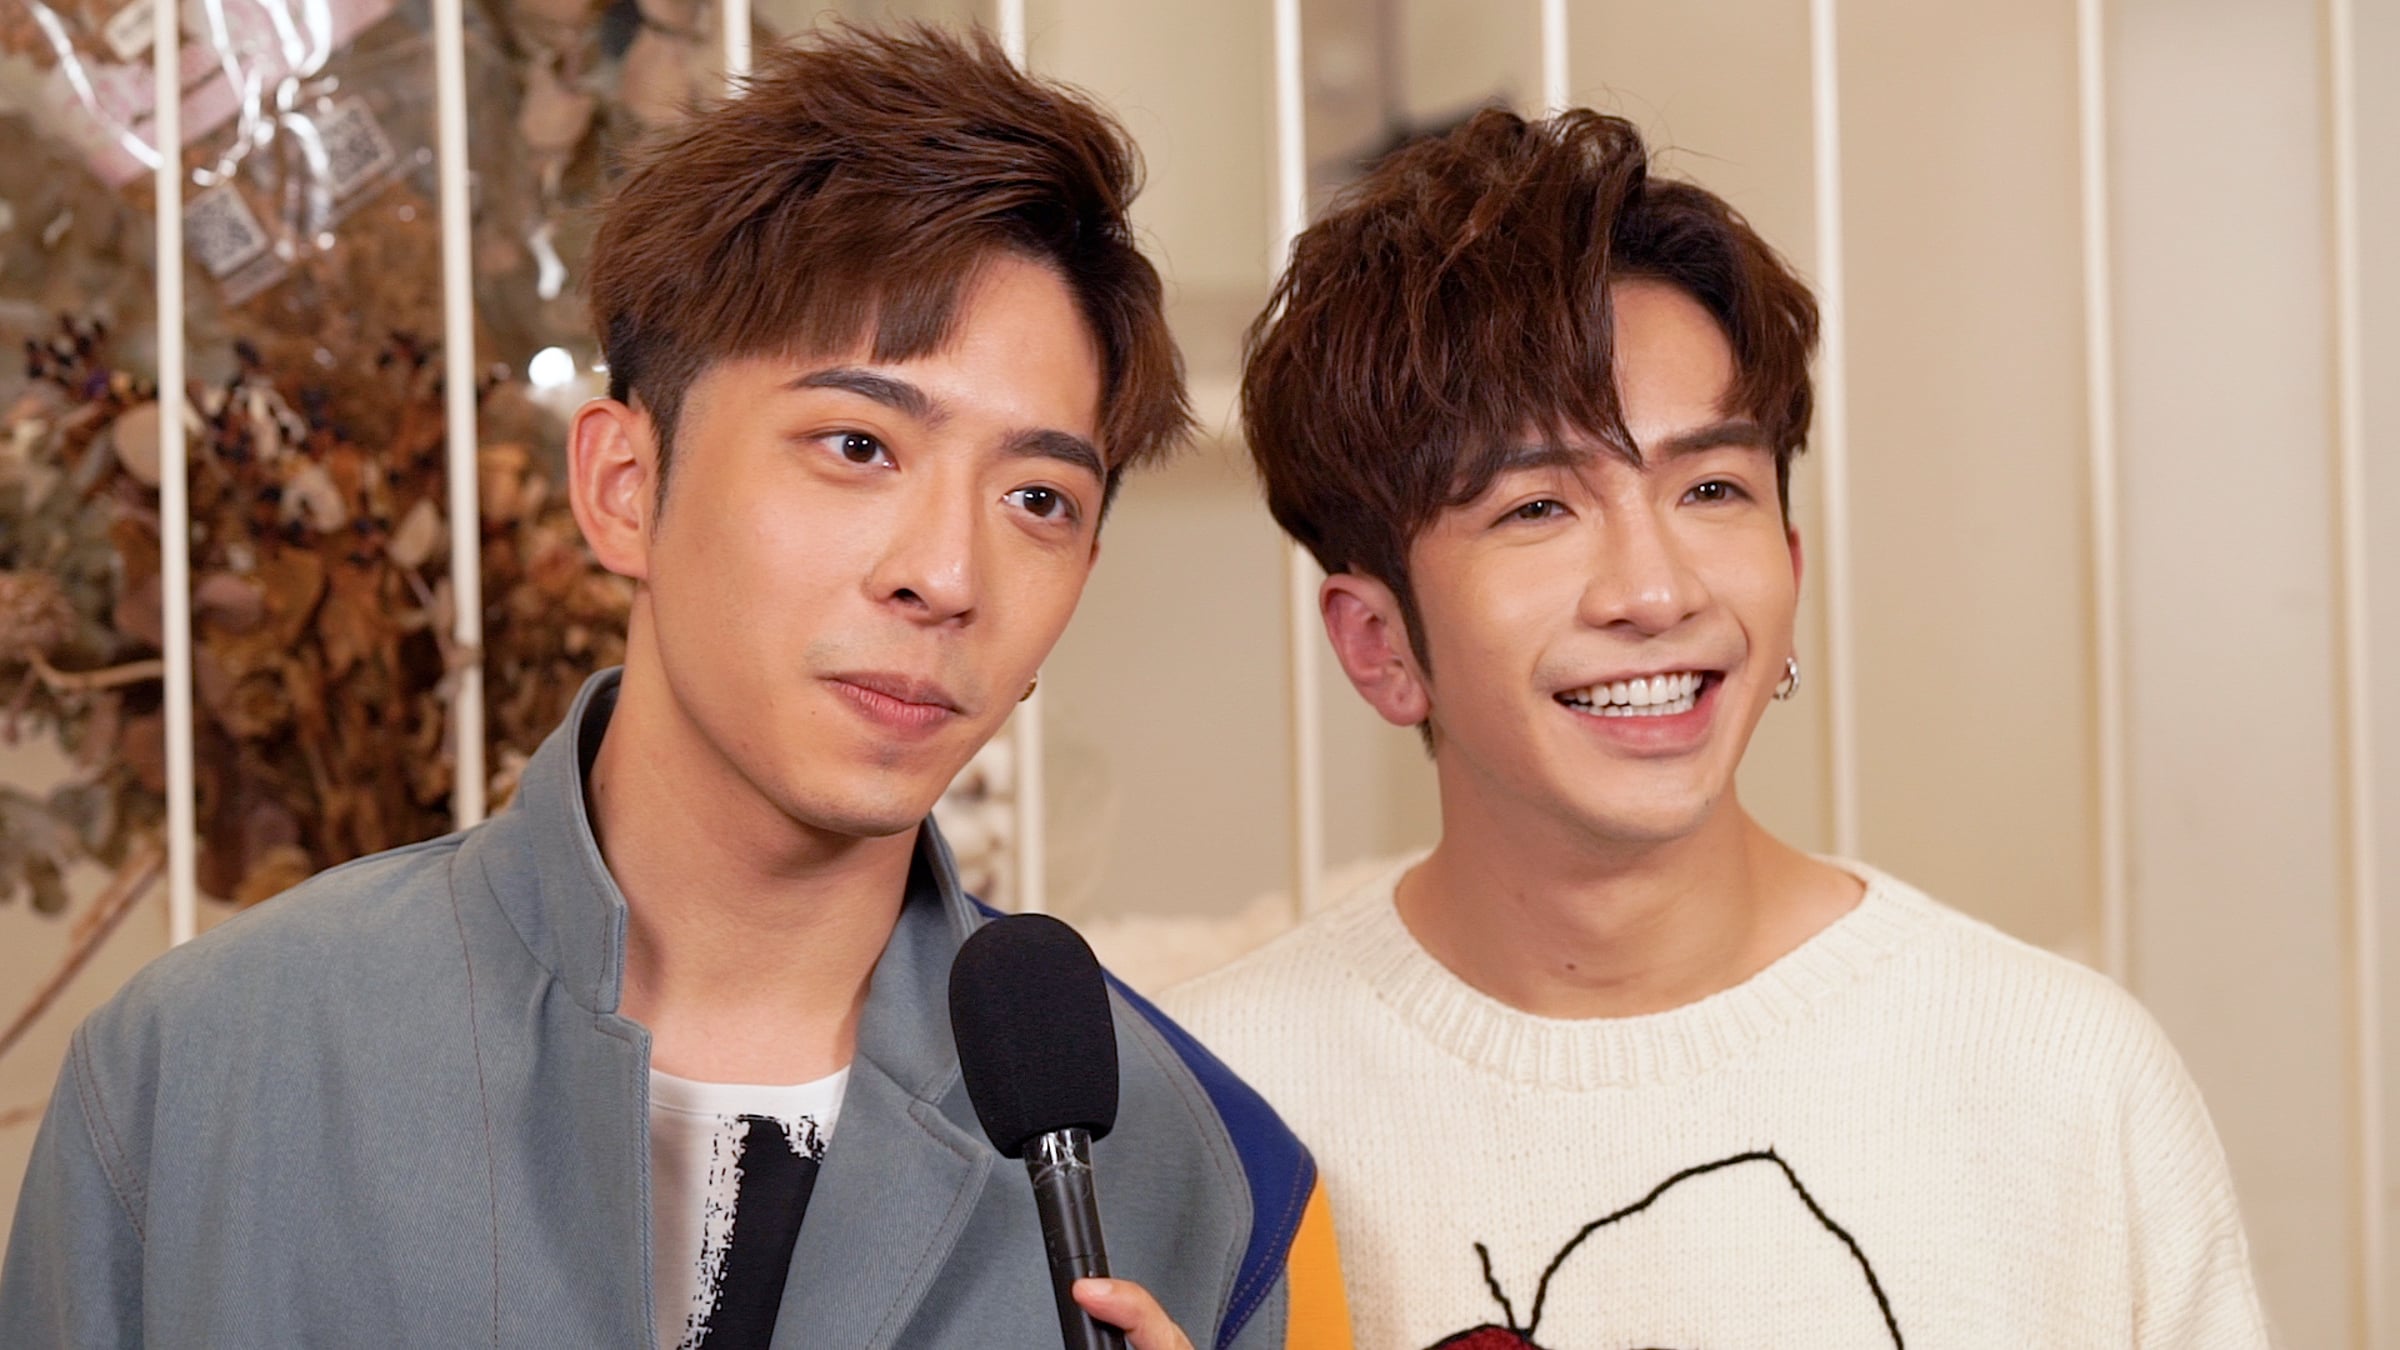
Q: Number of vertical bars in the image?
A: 9